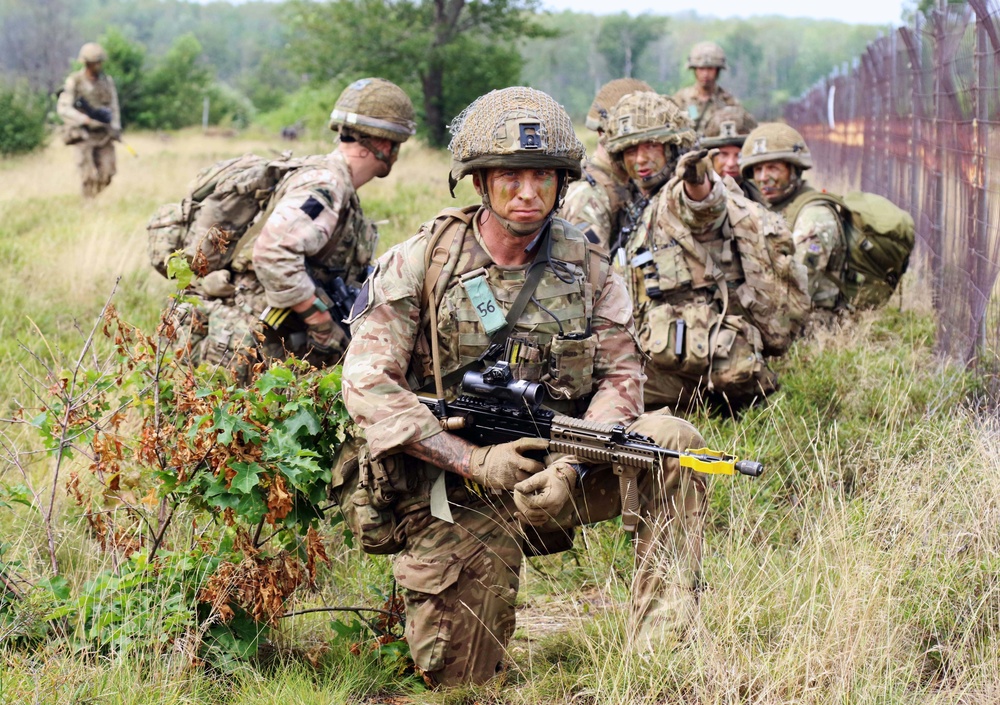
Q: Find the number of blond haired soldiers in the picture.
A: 0